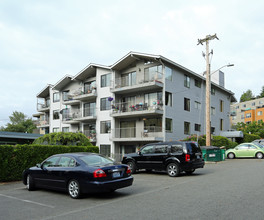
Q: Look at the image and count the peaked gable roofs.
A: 4